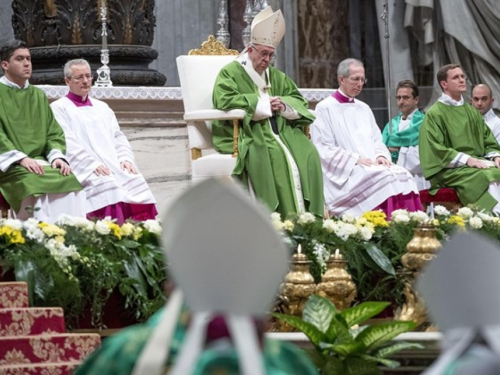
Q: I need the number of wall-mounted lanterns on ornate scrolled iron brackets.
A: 0